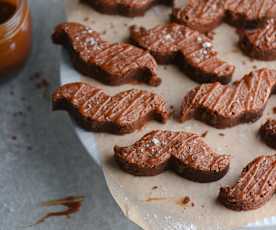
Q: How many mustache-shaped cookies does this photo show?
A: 10